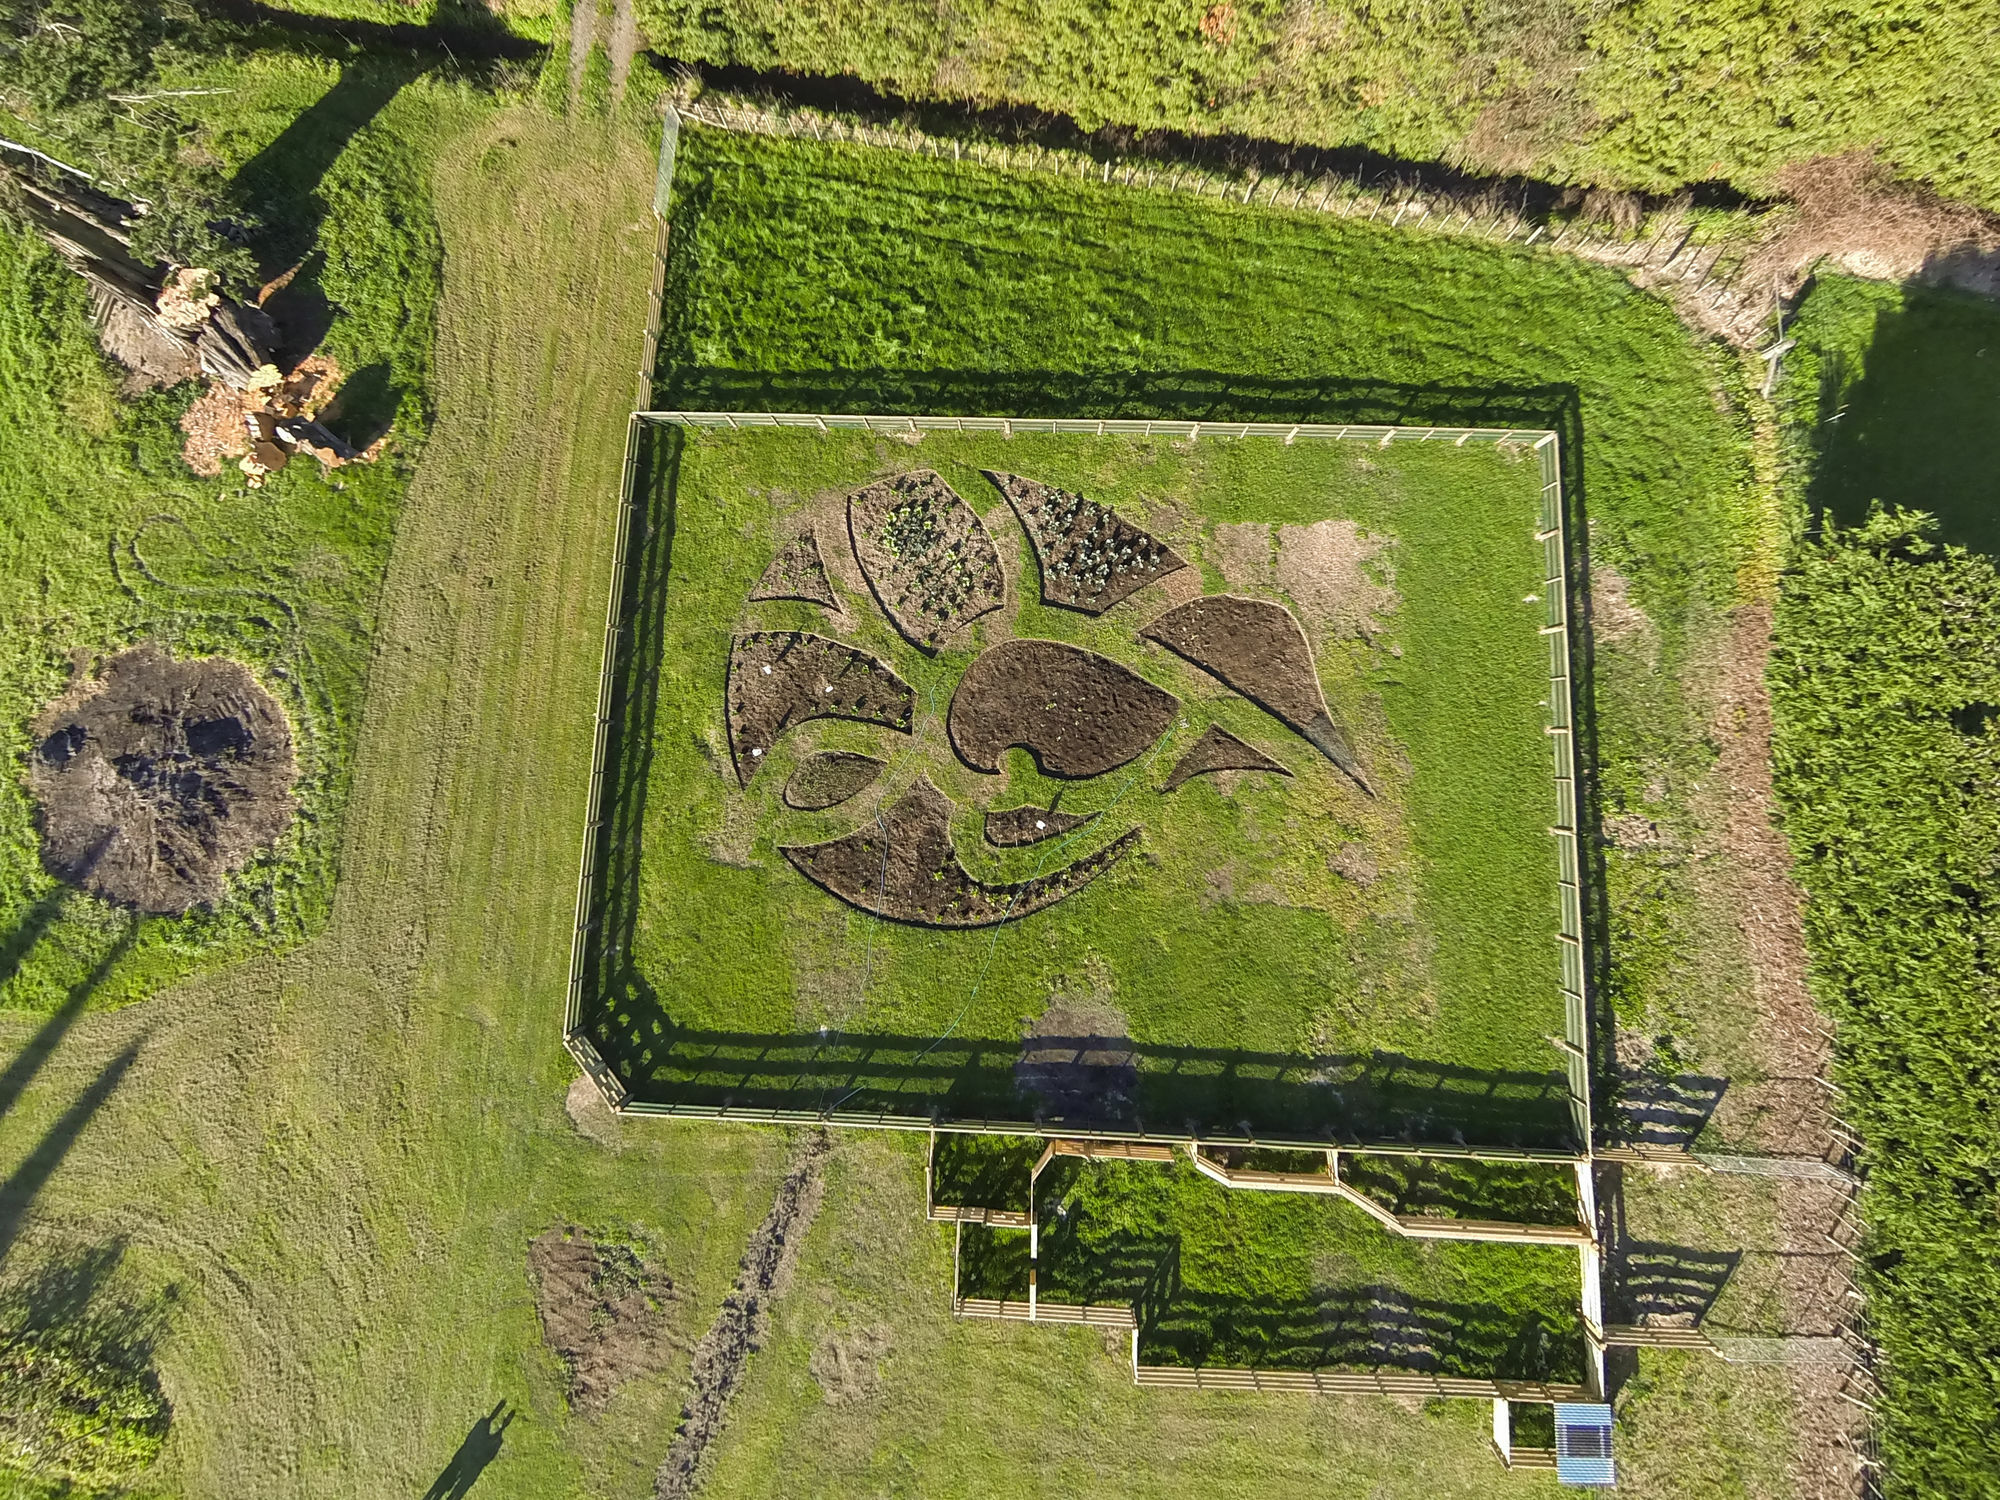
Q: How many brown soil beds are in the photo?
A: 10